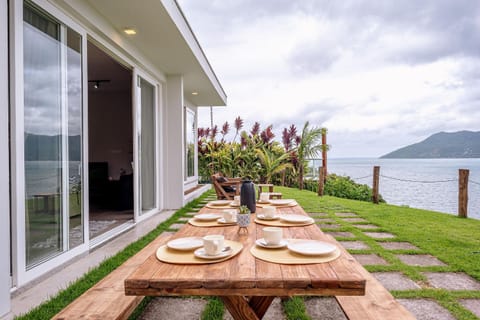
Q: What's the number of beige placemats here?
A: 6